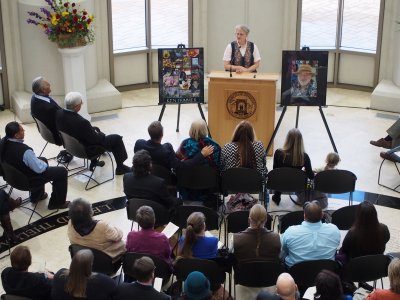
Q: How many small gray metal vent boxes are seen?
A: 2